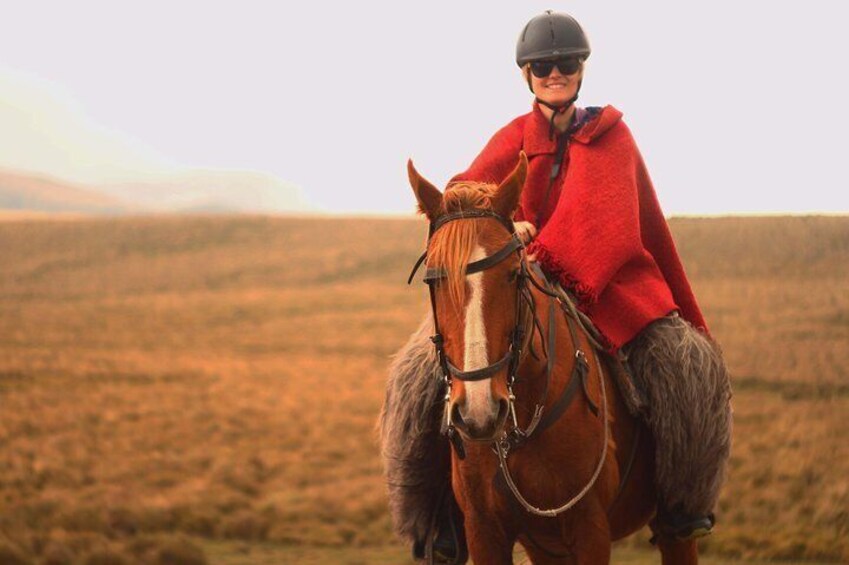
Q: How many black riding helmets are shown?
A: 1